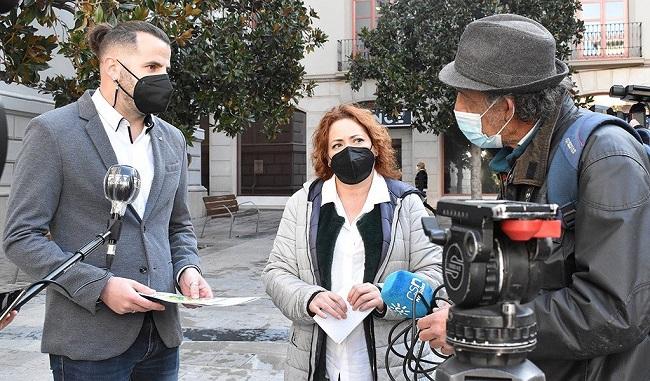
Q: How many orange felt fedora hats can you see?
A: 0